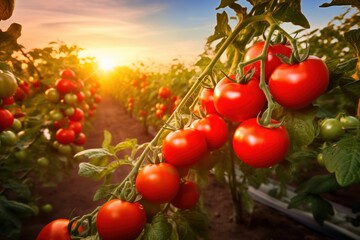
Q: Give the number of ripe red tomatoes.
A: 11